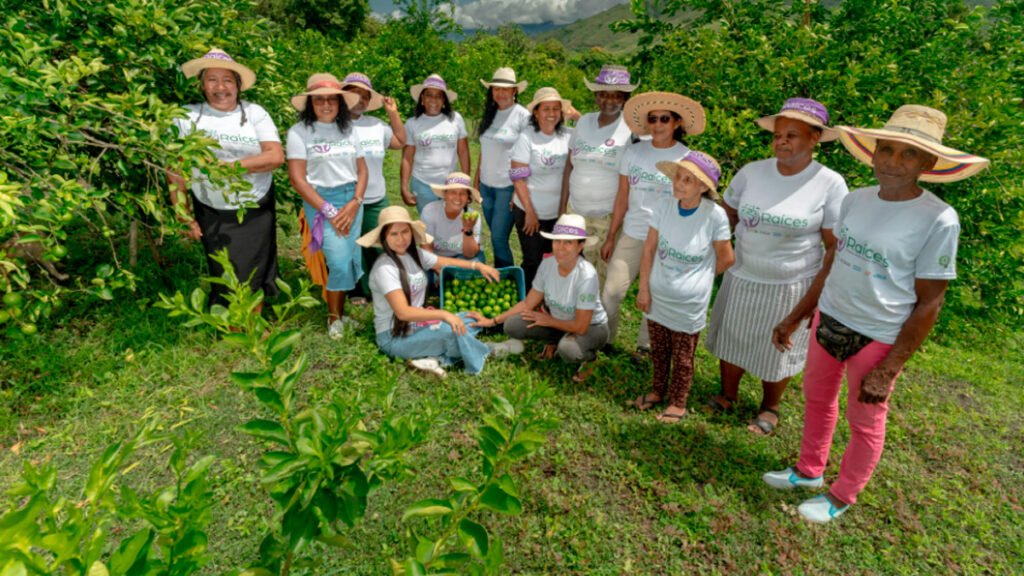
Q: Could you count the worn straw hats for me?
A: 14